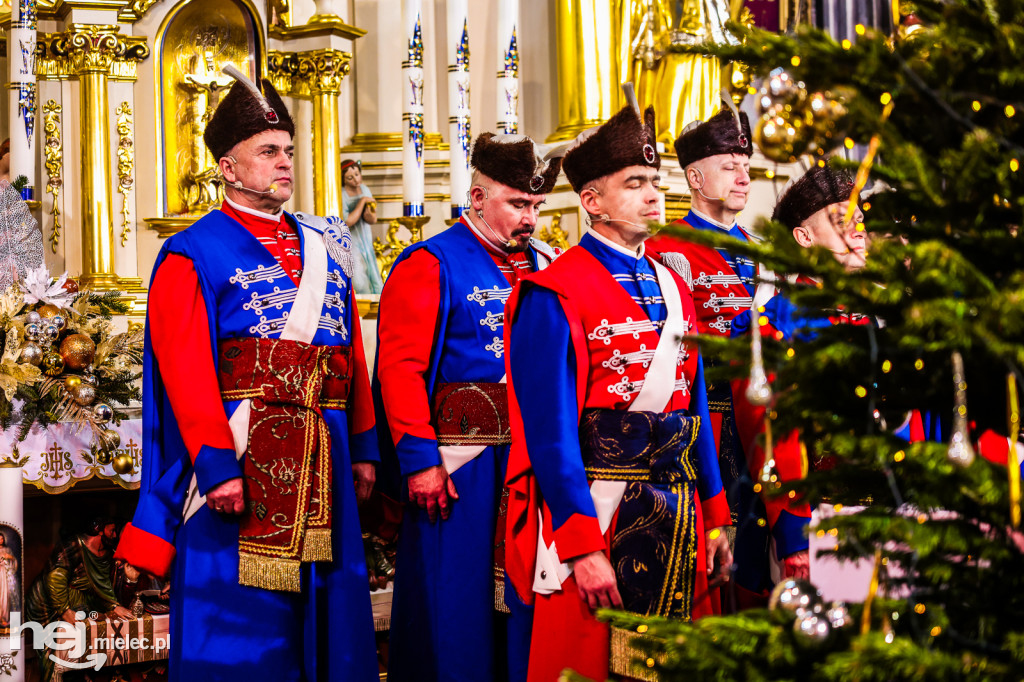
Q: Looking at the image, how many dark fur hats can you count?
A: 5